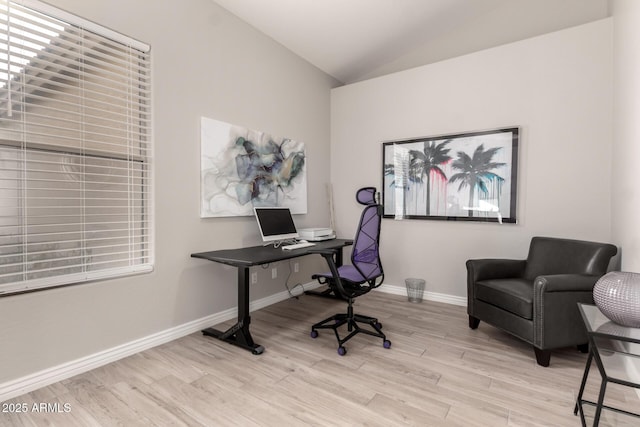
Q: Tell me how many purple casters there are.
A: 5